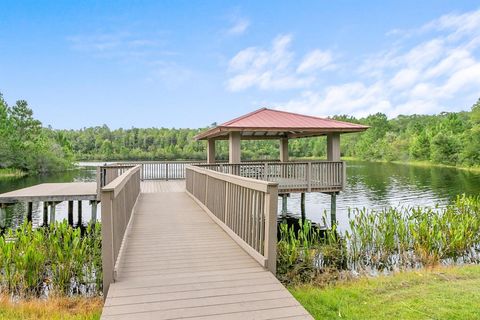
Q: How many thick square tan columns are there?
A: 4